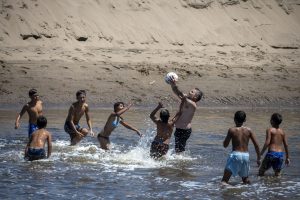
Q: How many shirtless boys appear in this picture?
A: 6